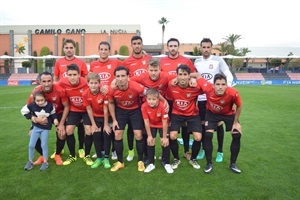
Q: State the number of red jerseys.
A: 12